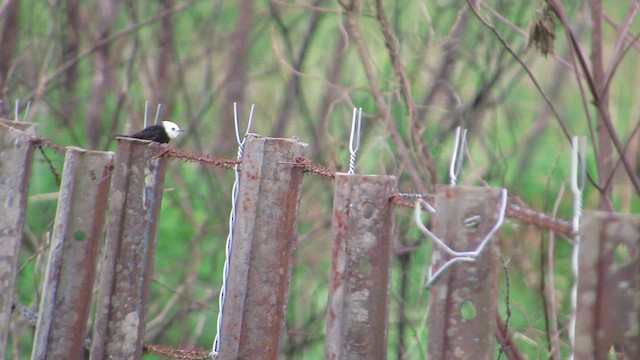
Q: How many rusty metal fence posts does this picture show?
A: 7